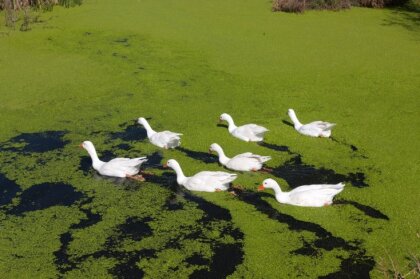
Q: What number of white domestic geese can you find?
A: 7